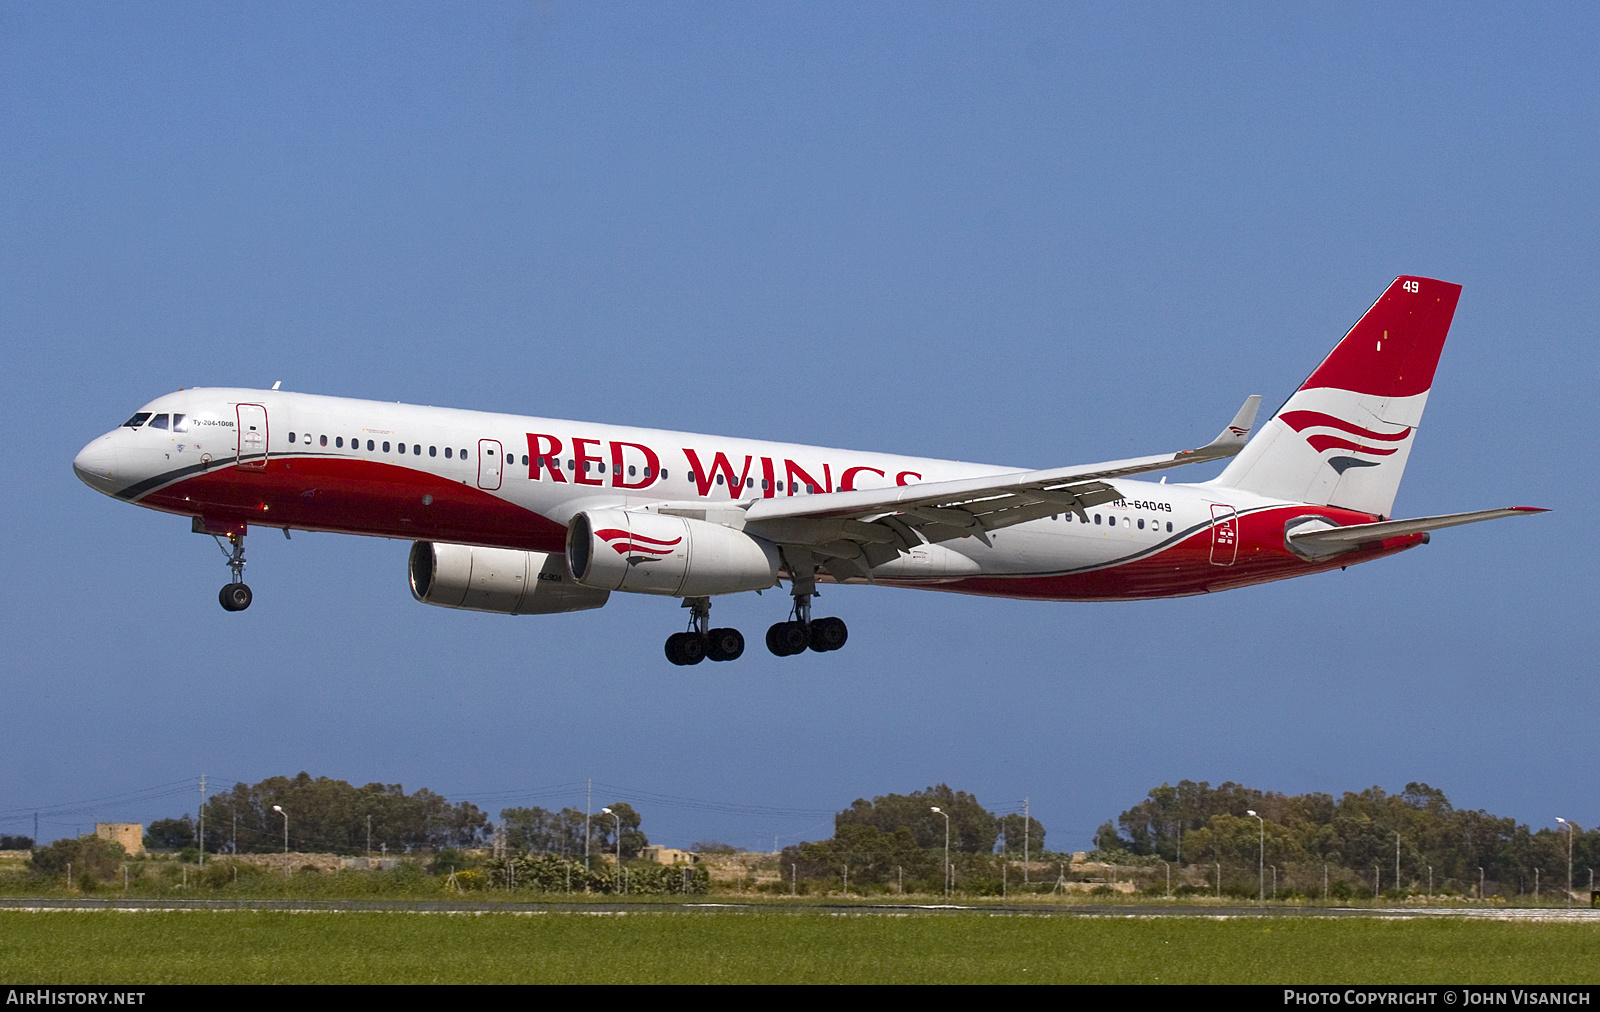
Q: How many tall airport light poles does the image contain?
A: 5